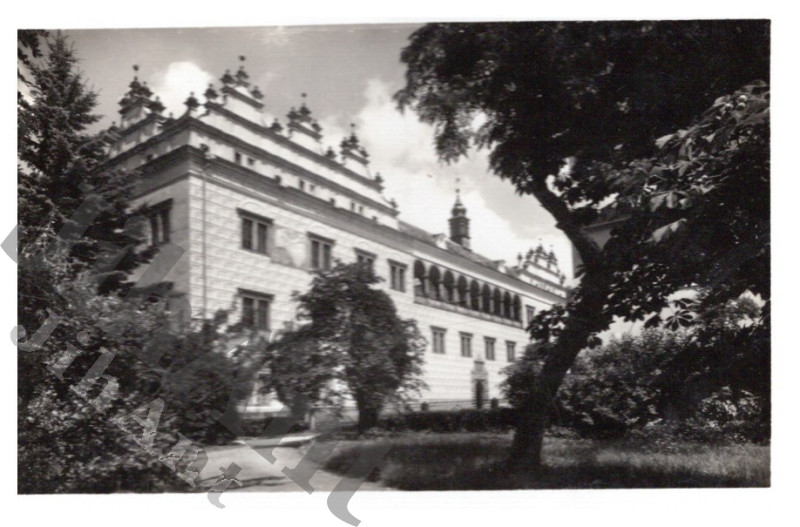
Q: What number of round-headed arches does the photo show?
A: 9